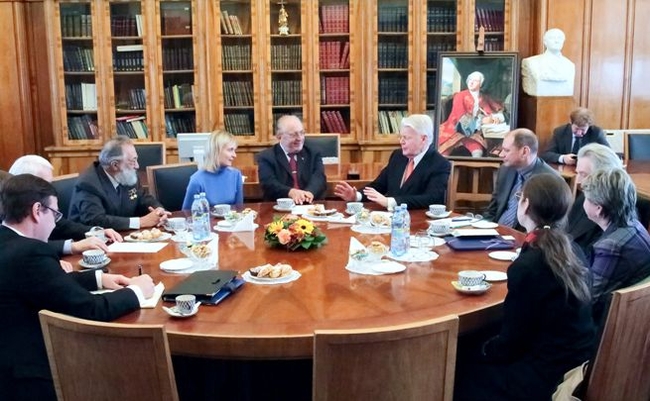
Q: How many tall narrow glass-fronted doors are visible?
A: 9